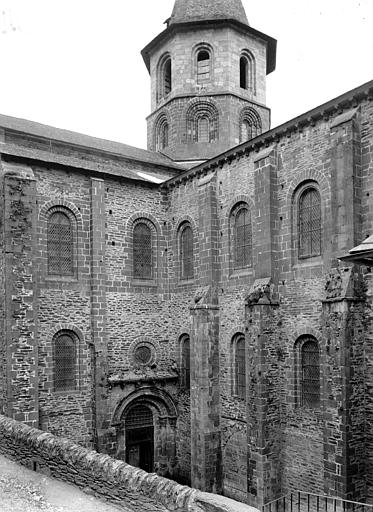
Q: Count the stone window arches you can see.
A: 15